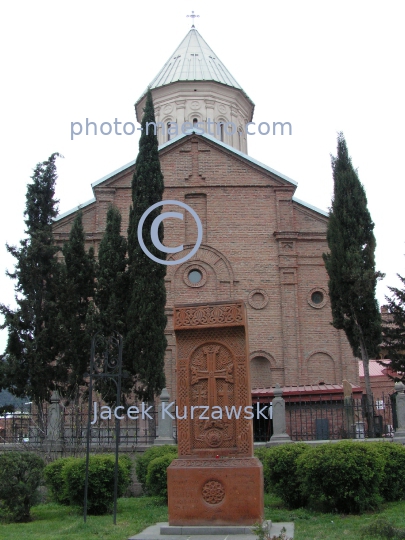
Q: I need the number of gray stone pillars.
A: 4